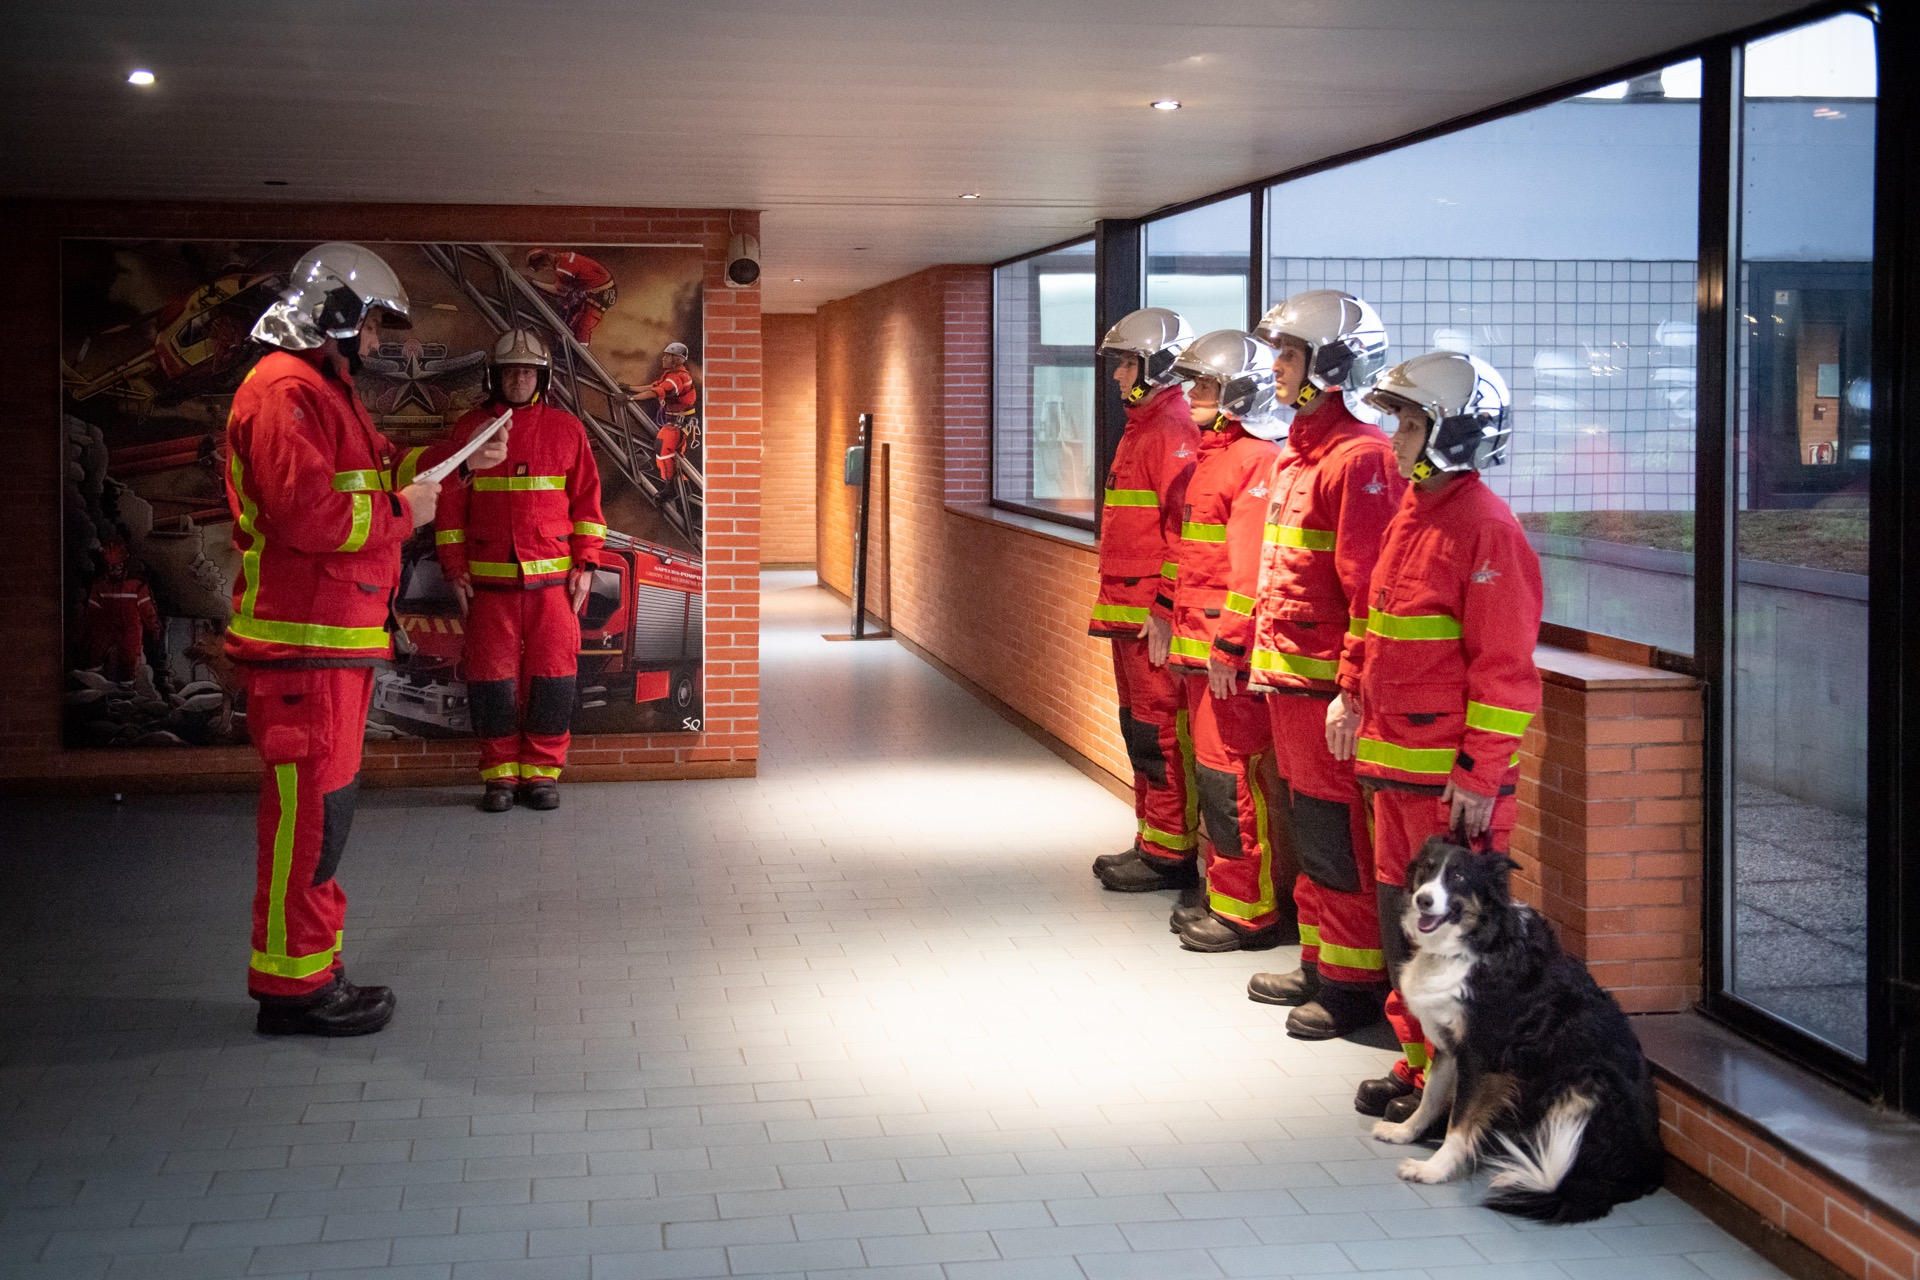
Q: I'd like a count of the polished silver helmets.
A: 6